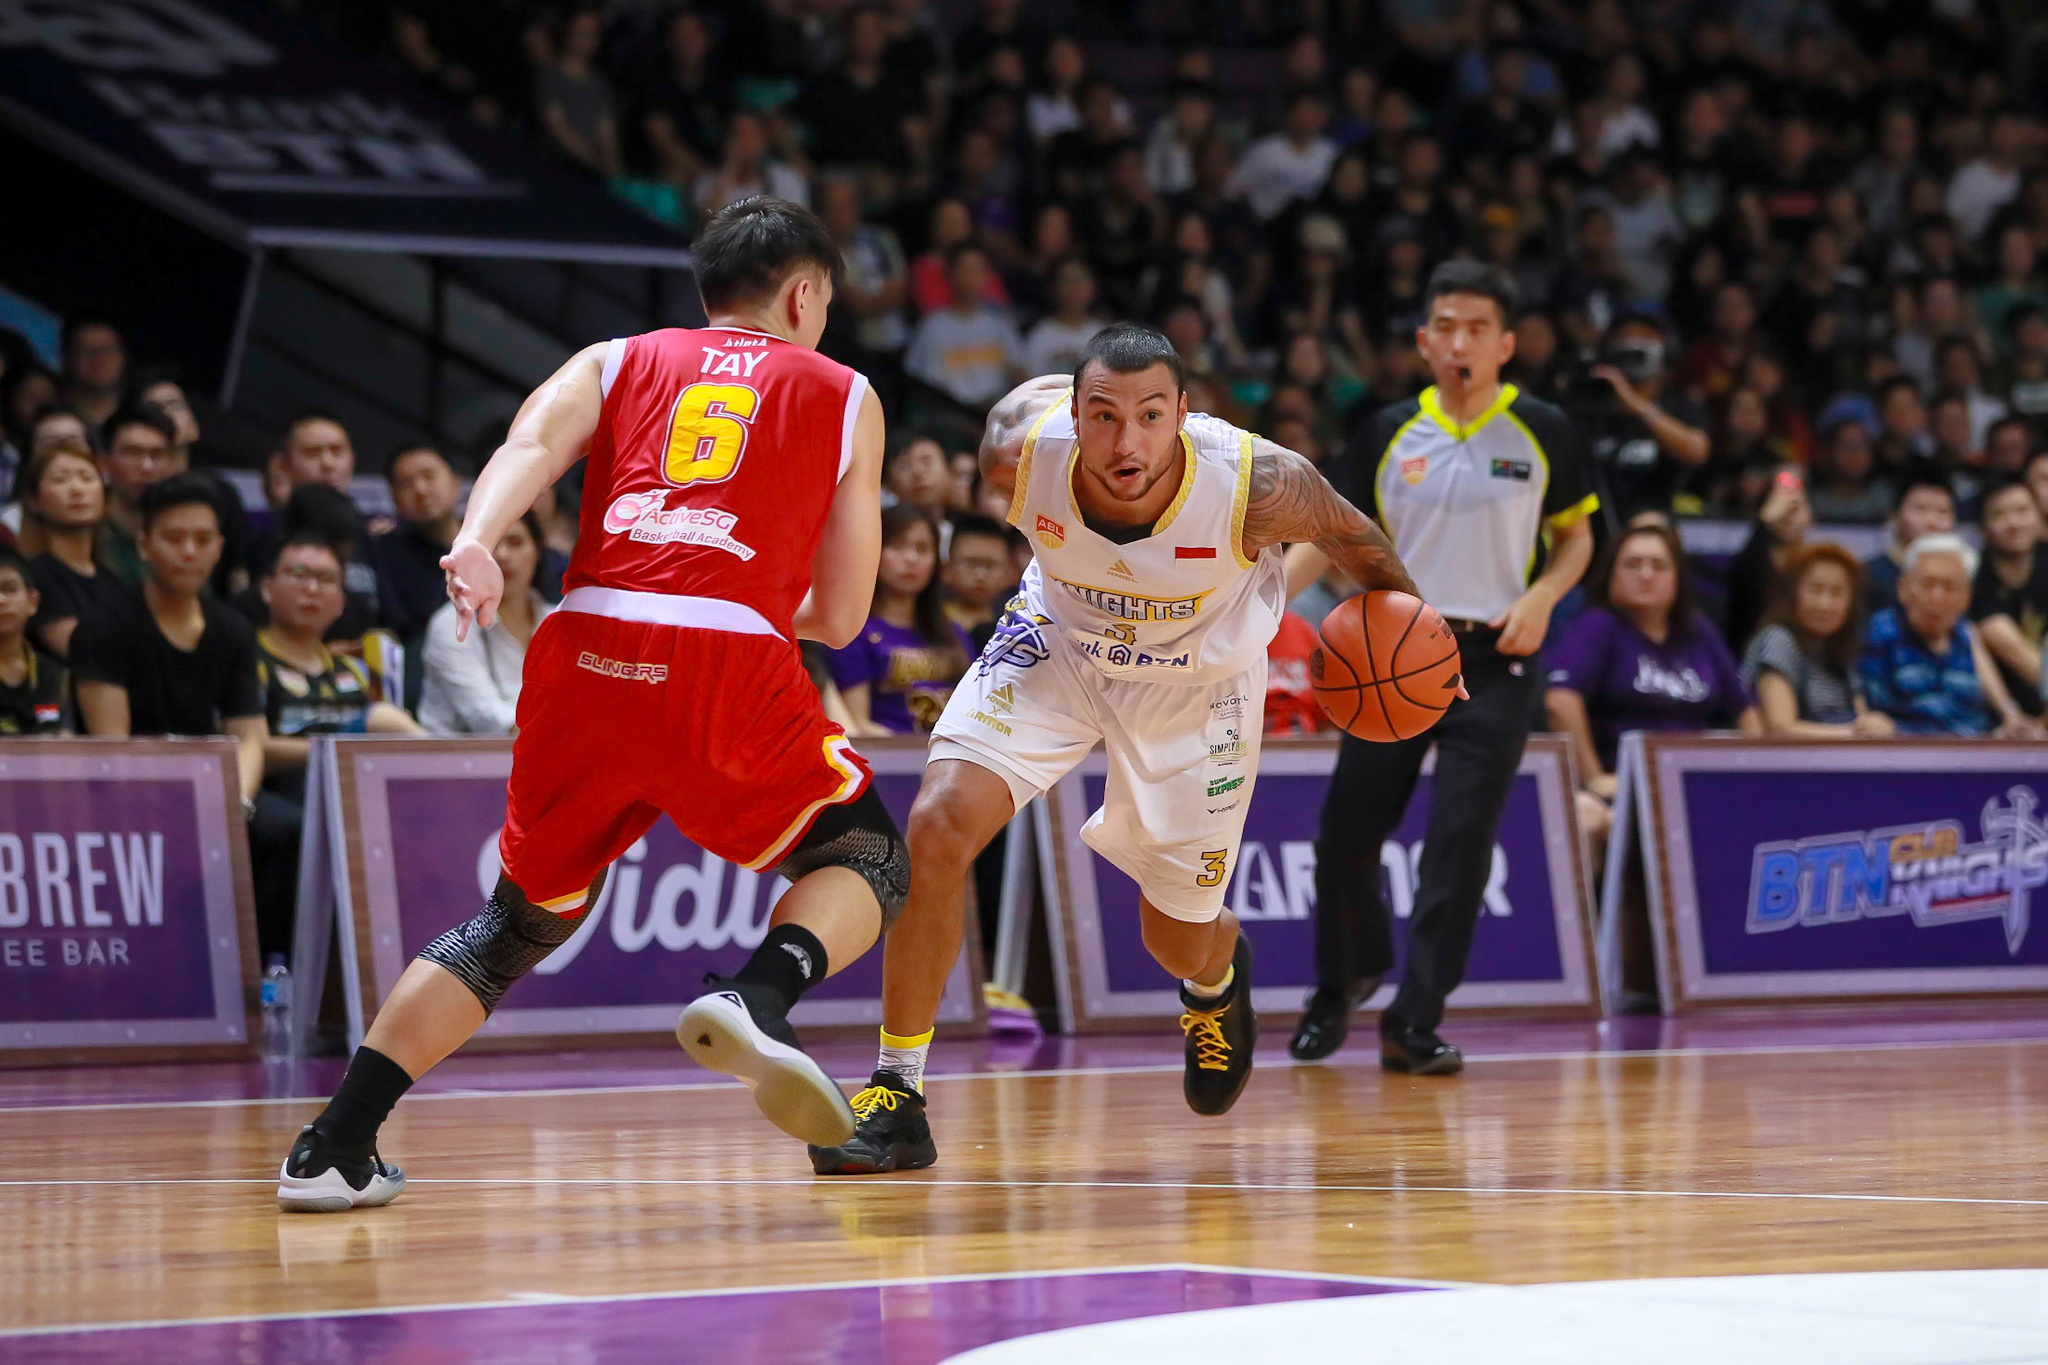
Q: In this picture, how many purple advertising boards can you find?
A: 4